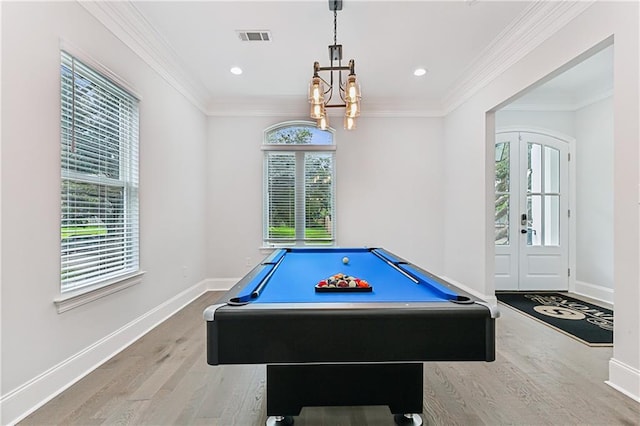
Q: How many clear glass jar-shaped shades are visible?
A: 6